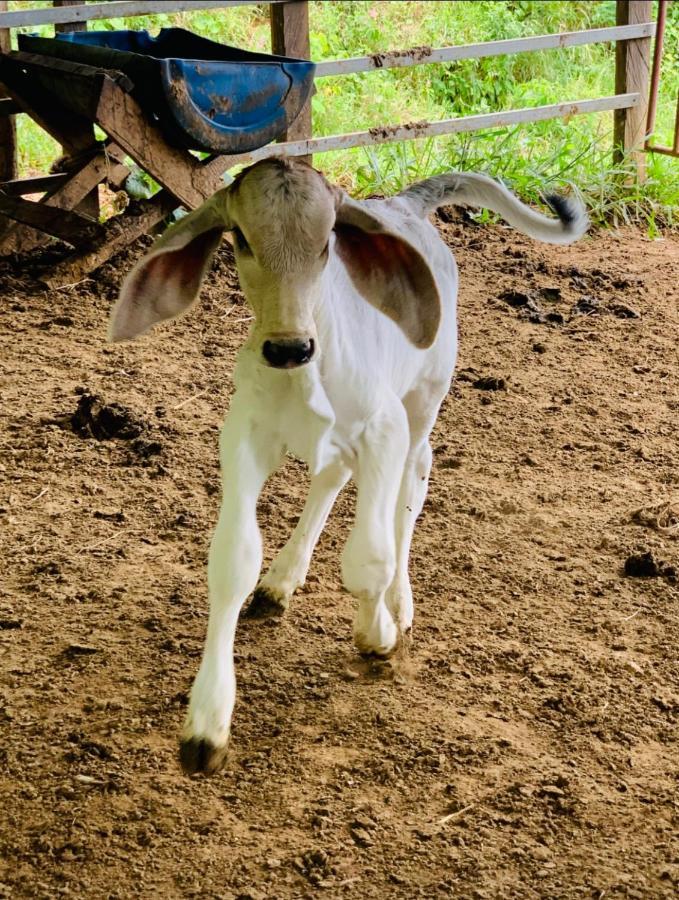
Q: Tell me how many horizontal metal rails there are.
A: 3